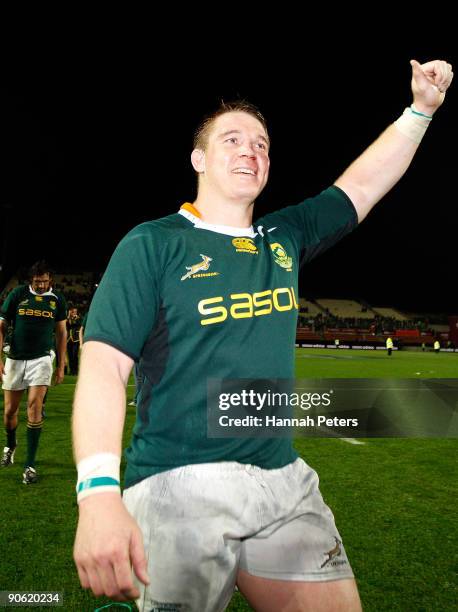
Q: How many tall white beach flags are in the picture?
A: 0